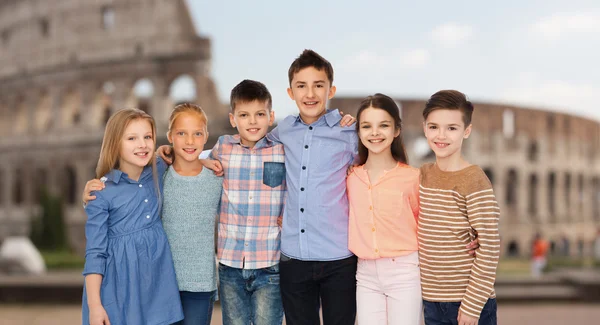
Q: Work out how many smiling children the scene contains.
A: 6